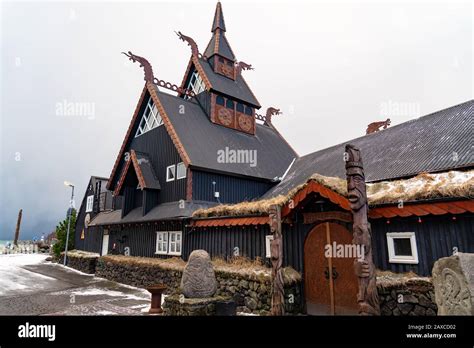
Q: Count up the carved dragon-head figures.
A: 5